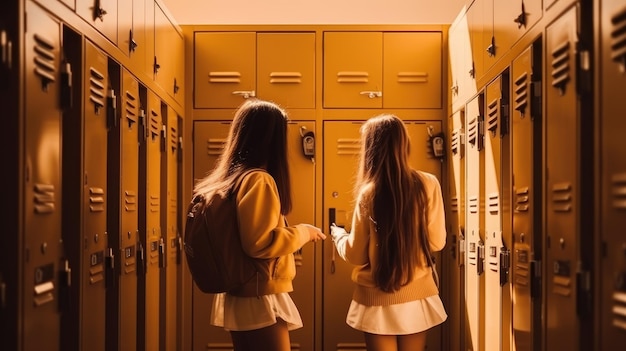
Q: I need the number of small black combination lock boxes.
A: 2